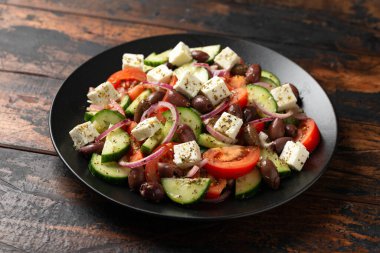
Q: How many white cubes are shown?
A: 13